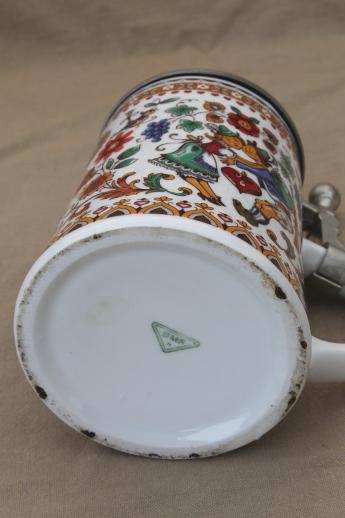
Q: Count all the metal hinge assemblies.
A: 1